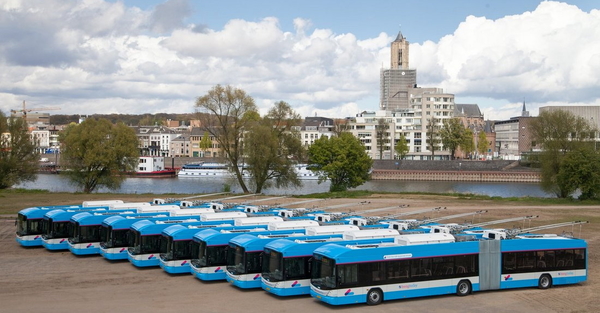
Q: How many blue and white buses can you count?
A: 10